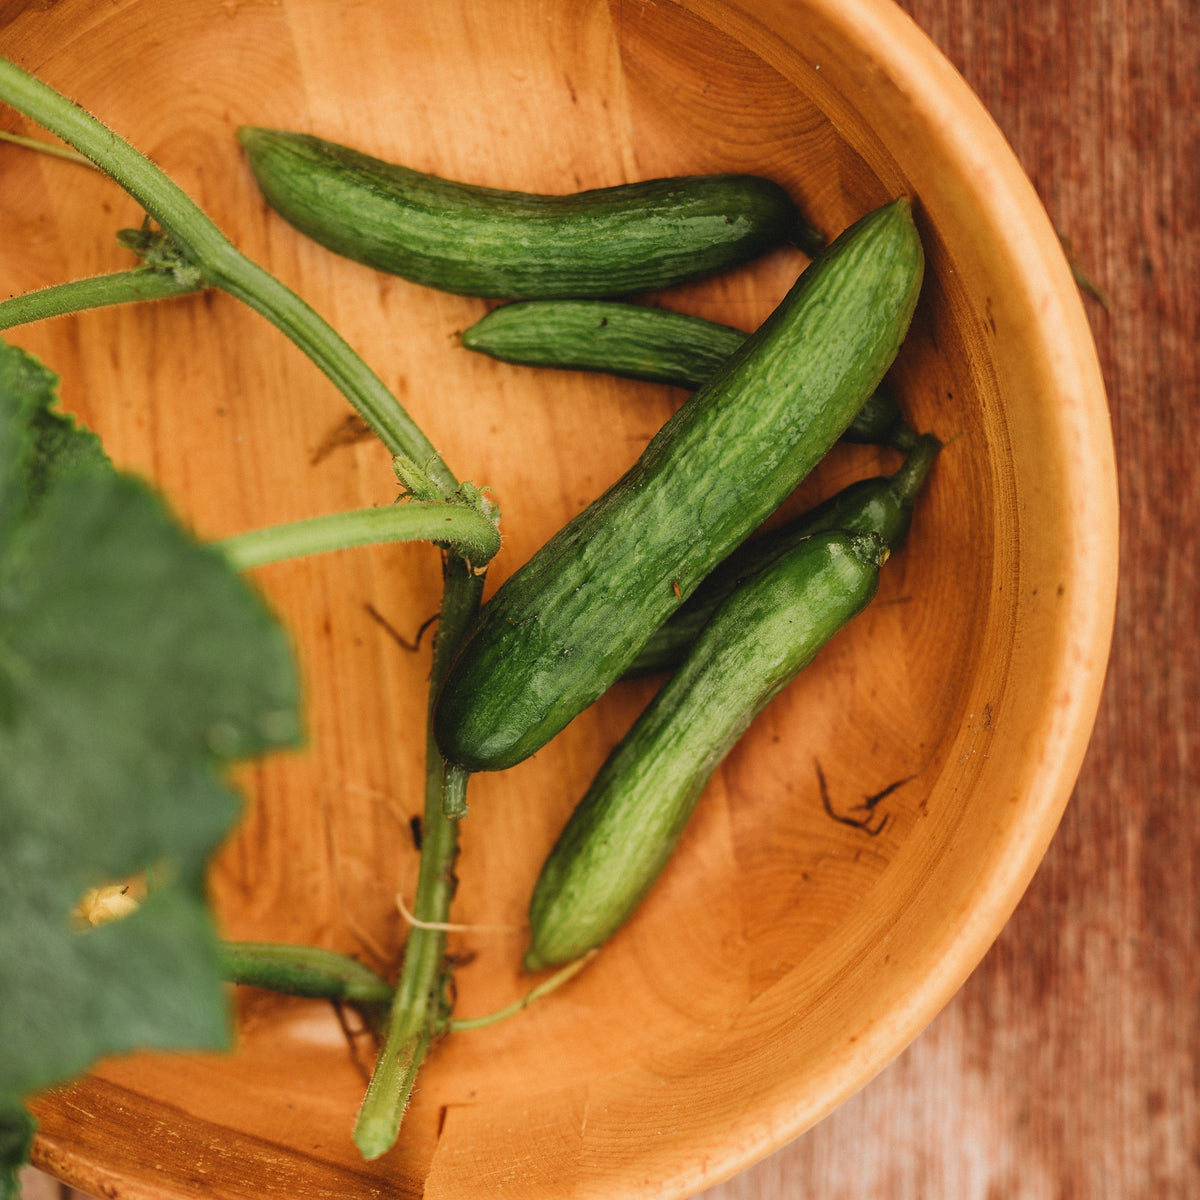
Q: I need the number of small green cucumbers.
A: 5